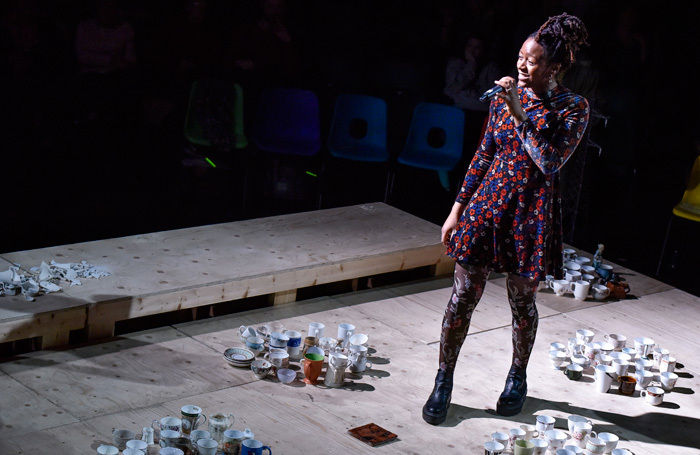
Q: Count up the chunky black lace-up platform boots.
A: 2